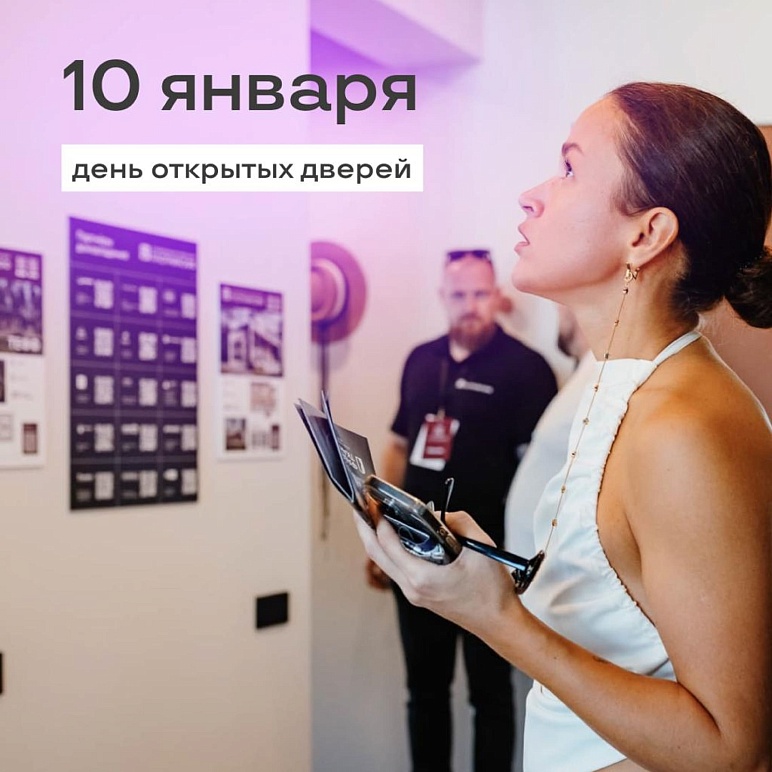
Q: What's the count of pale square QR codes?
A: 15